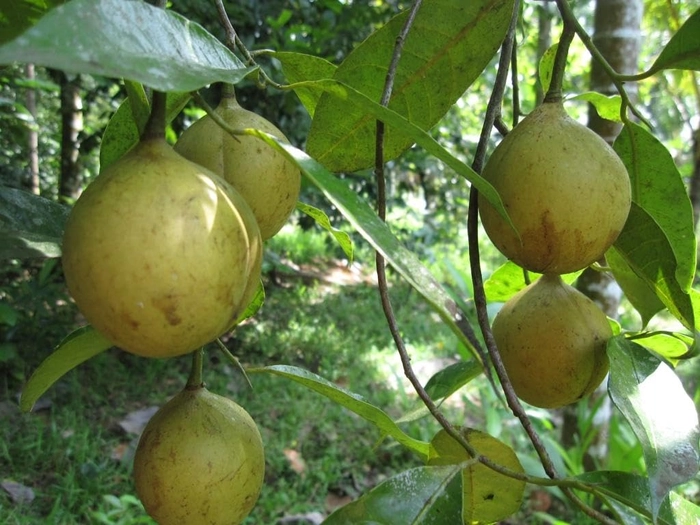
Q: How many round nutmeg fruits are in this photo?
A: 5